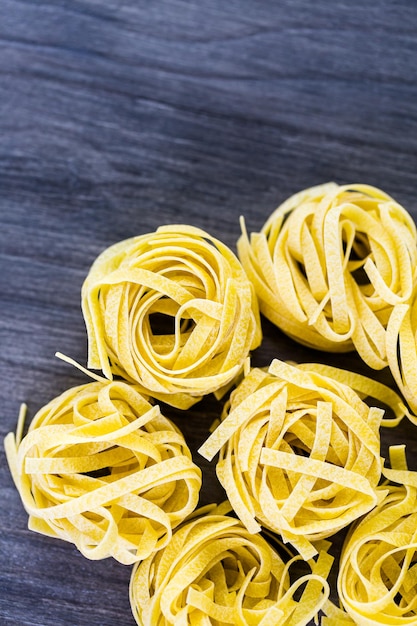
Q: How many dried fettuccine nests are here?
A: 6